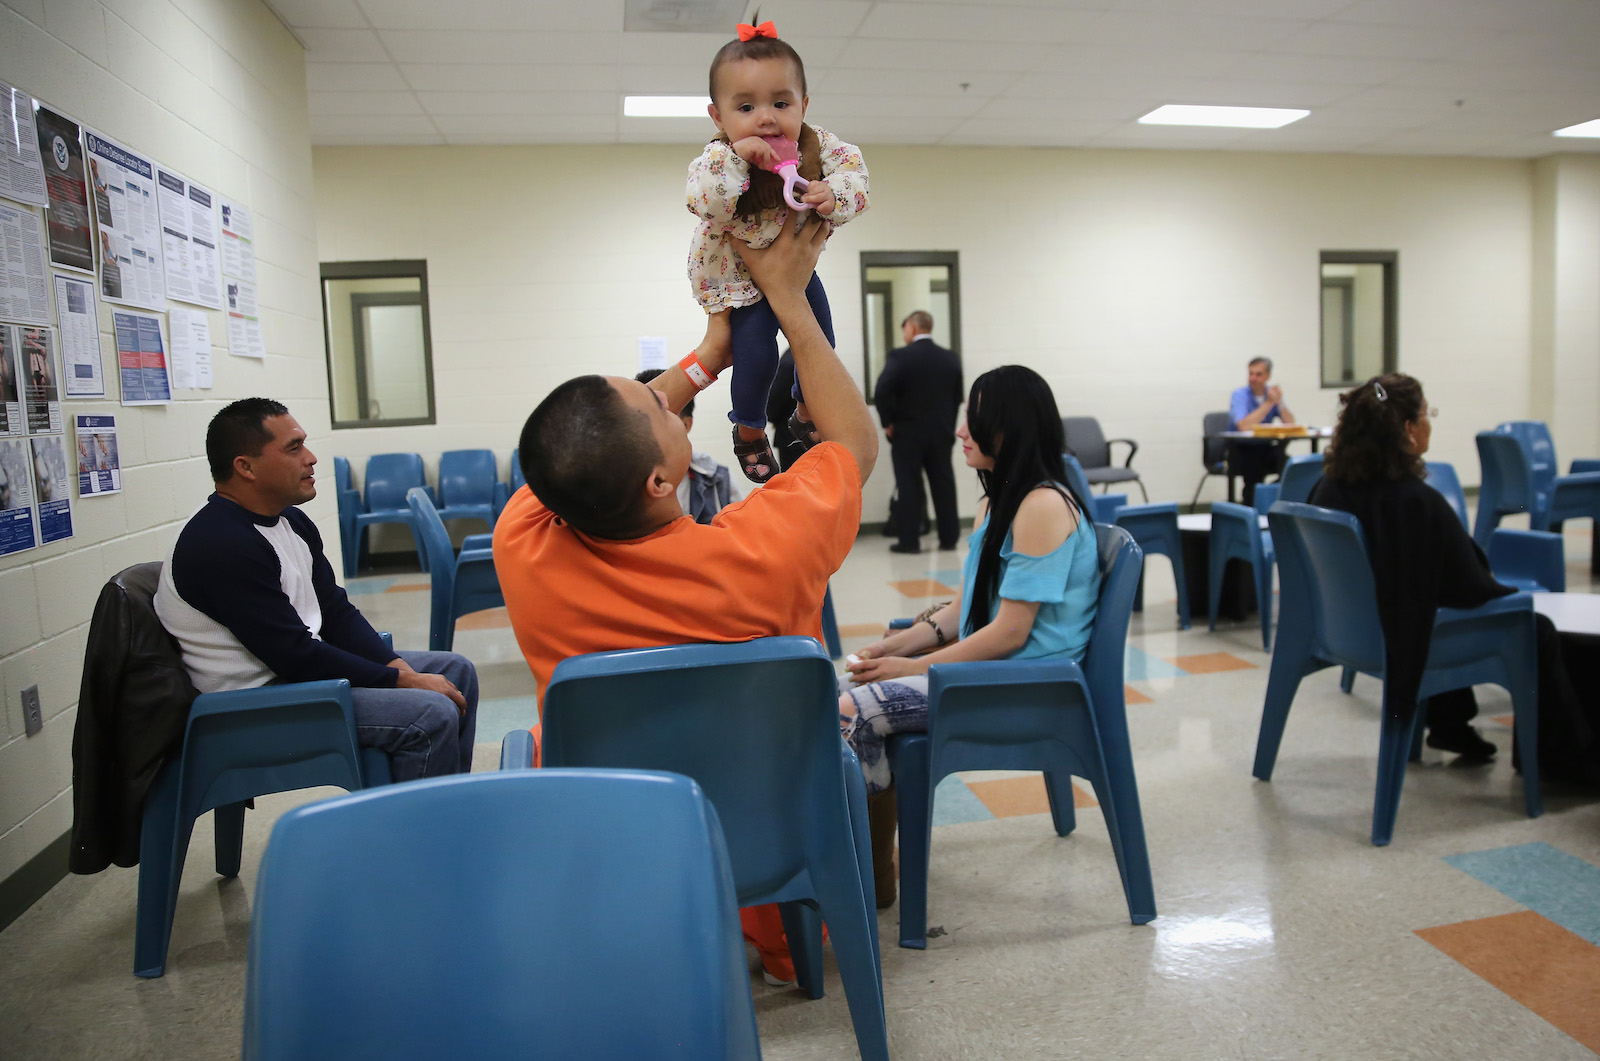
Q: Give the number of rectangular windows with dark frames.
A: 3